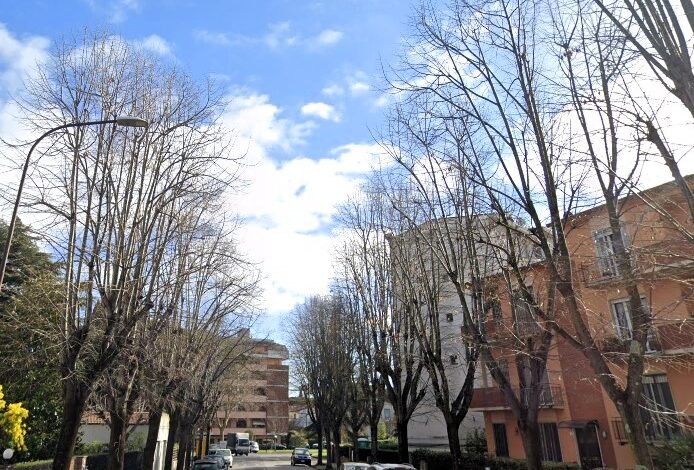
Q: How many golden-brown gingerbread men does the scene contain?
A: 0